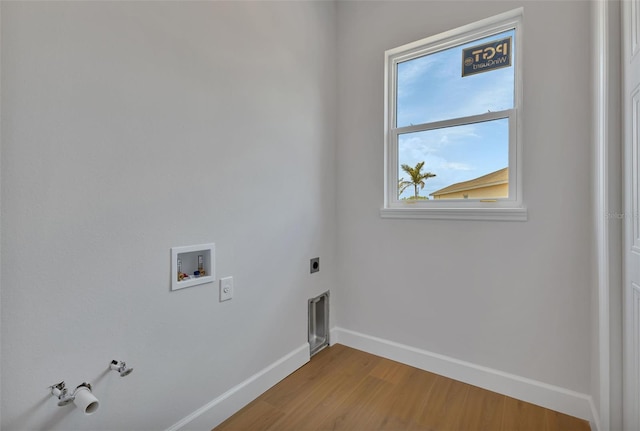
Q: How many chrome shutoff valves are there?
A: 2